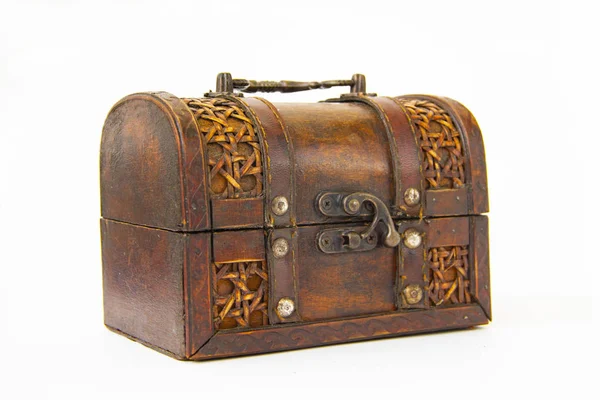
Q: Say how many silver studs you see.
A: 6